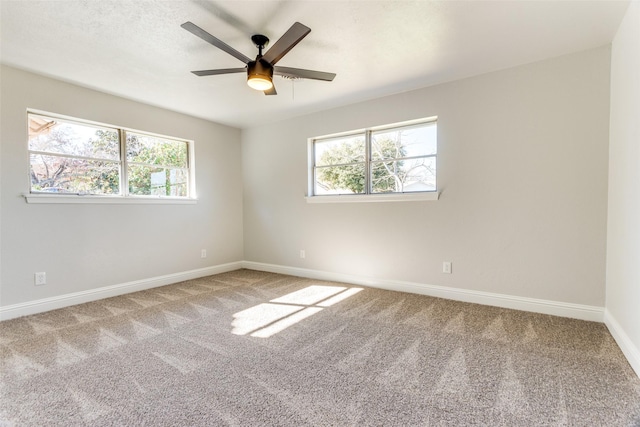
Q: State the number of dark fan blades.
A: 5